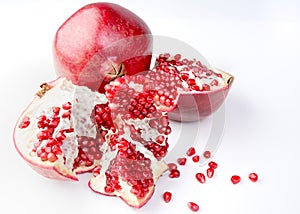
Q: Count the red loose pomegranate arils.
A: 13